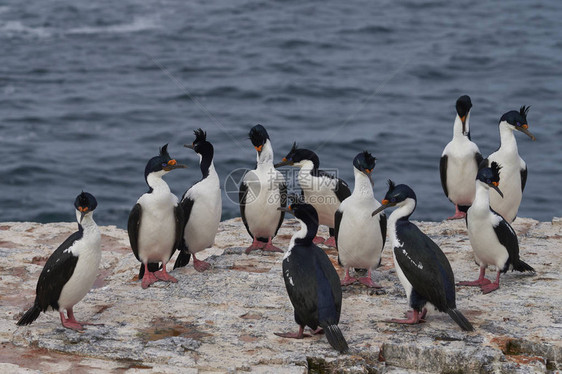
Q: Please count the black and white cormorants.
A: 11